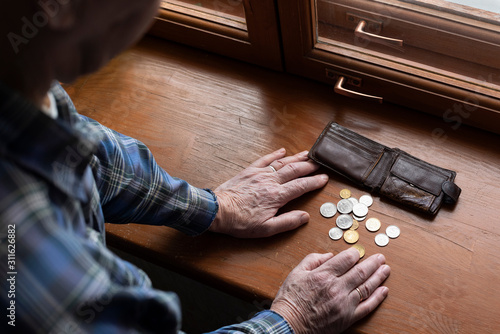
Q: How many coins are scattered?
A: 15